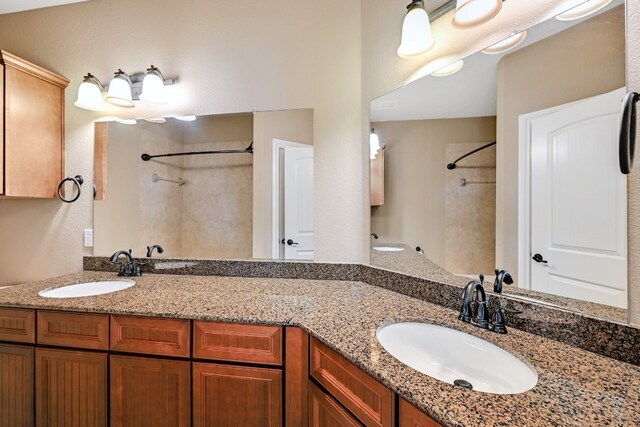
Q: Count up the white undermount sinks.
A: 2